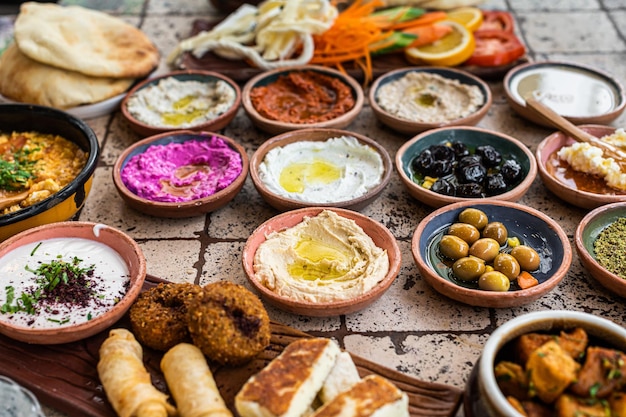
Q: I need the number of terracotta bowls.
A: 12